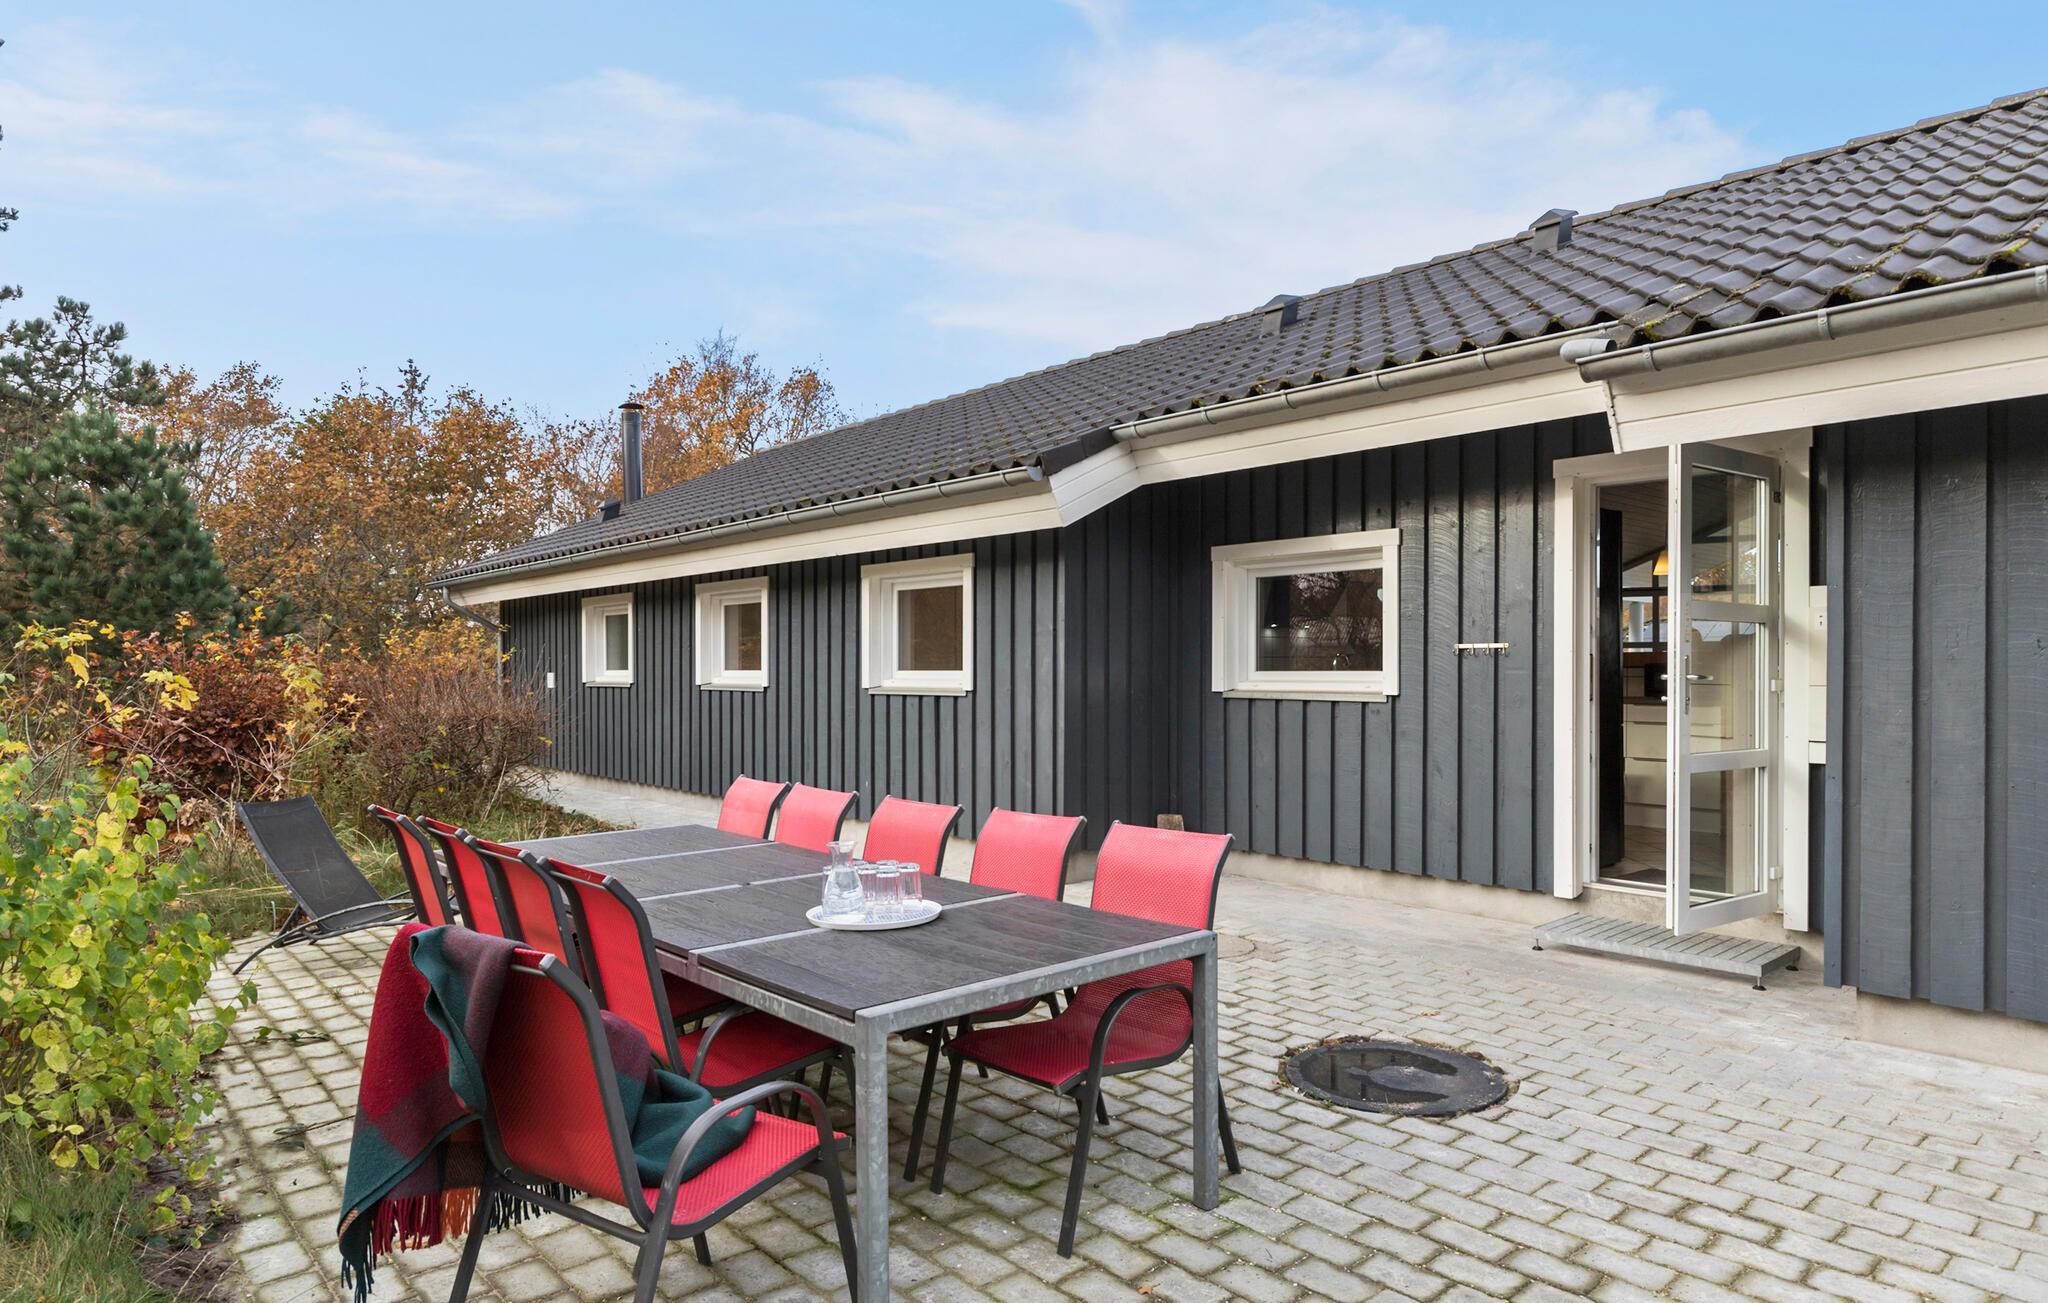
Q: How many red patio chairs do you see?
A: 10